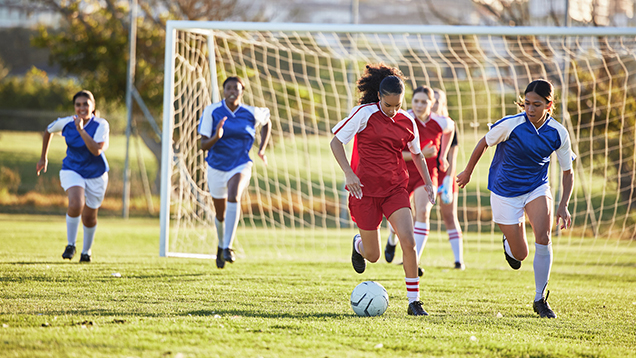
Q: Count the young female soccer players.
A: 6